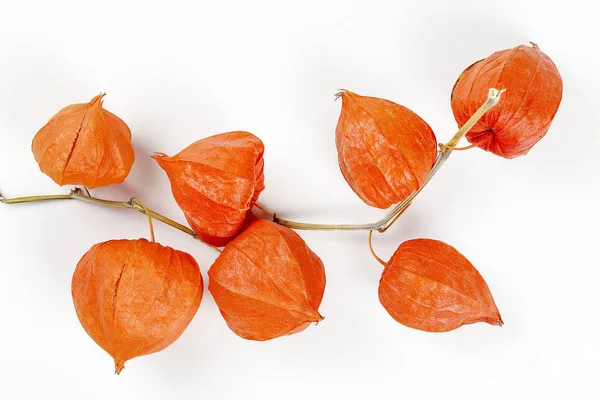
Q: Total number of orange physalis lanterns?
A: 7